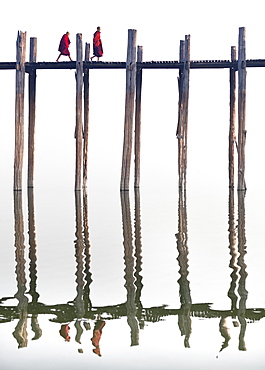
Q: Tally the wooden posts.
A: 10